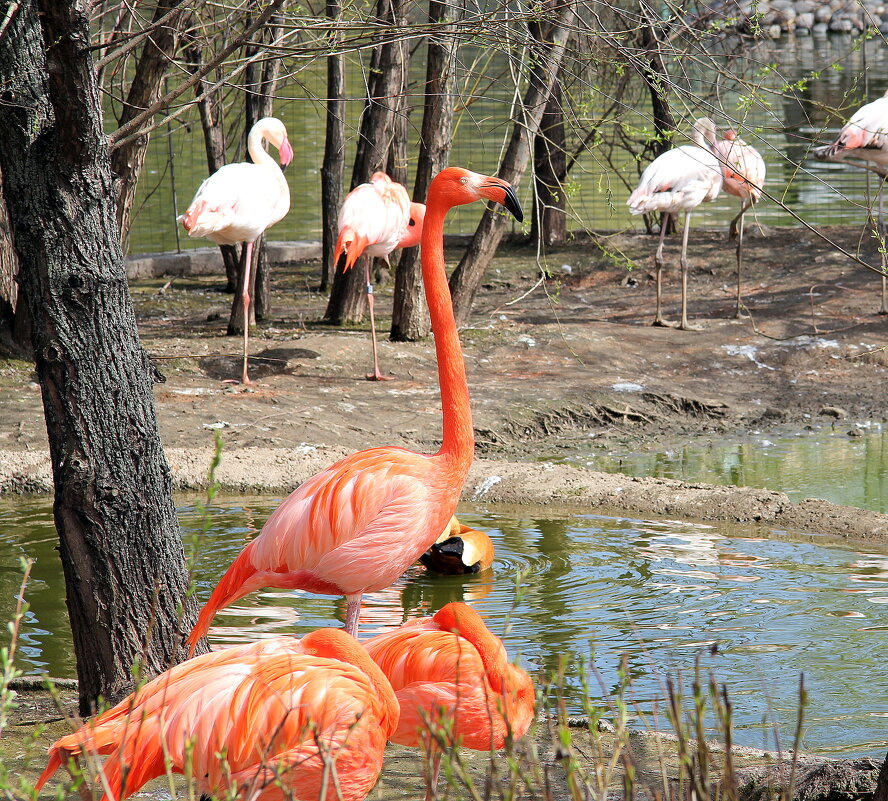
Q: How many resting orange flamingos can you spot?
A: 2